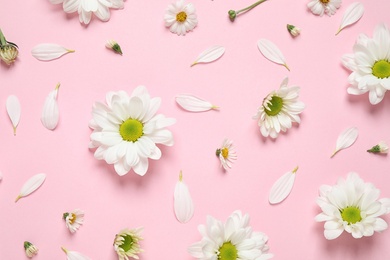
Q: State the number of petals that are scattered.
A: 12